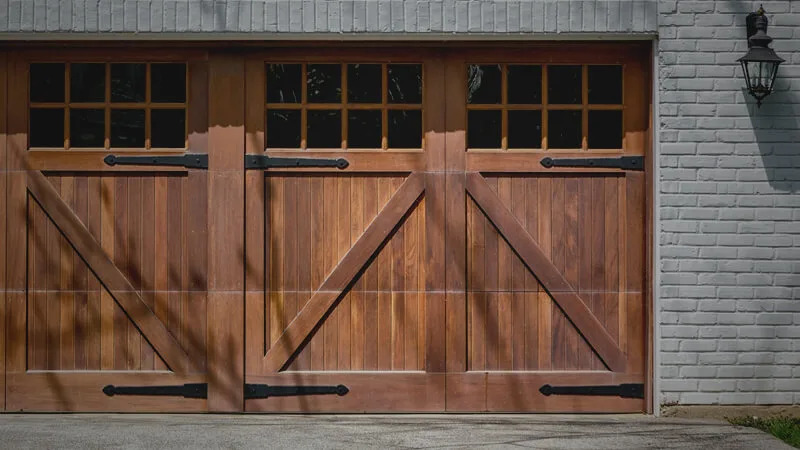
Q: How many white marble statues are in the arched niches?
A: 0